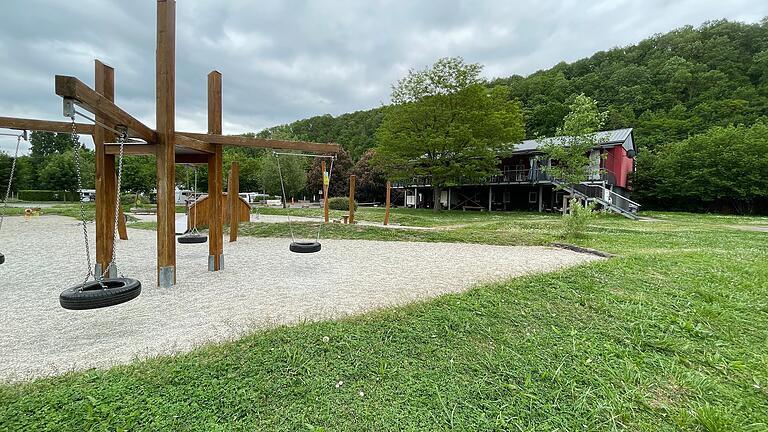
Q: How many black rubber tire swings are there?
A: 4